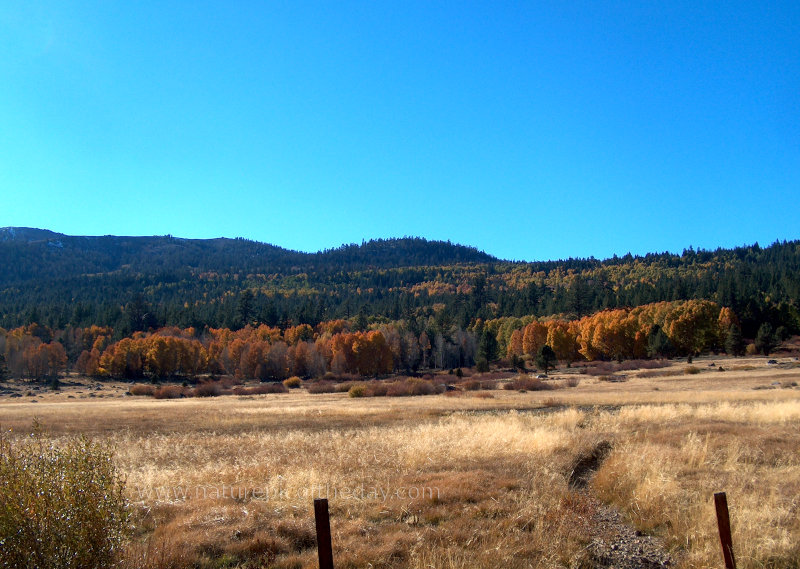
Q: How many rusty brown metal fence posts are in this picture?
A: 2